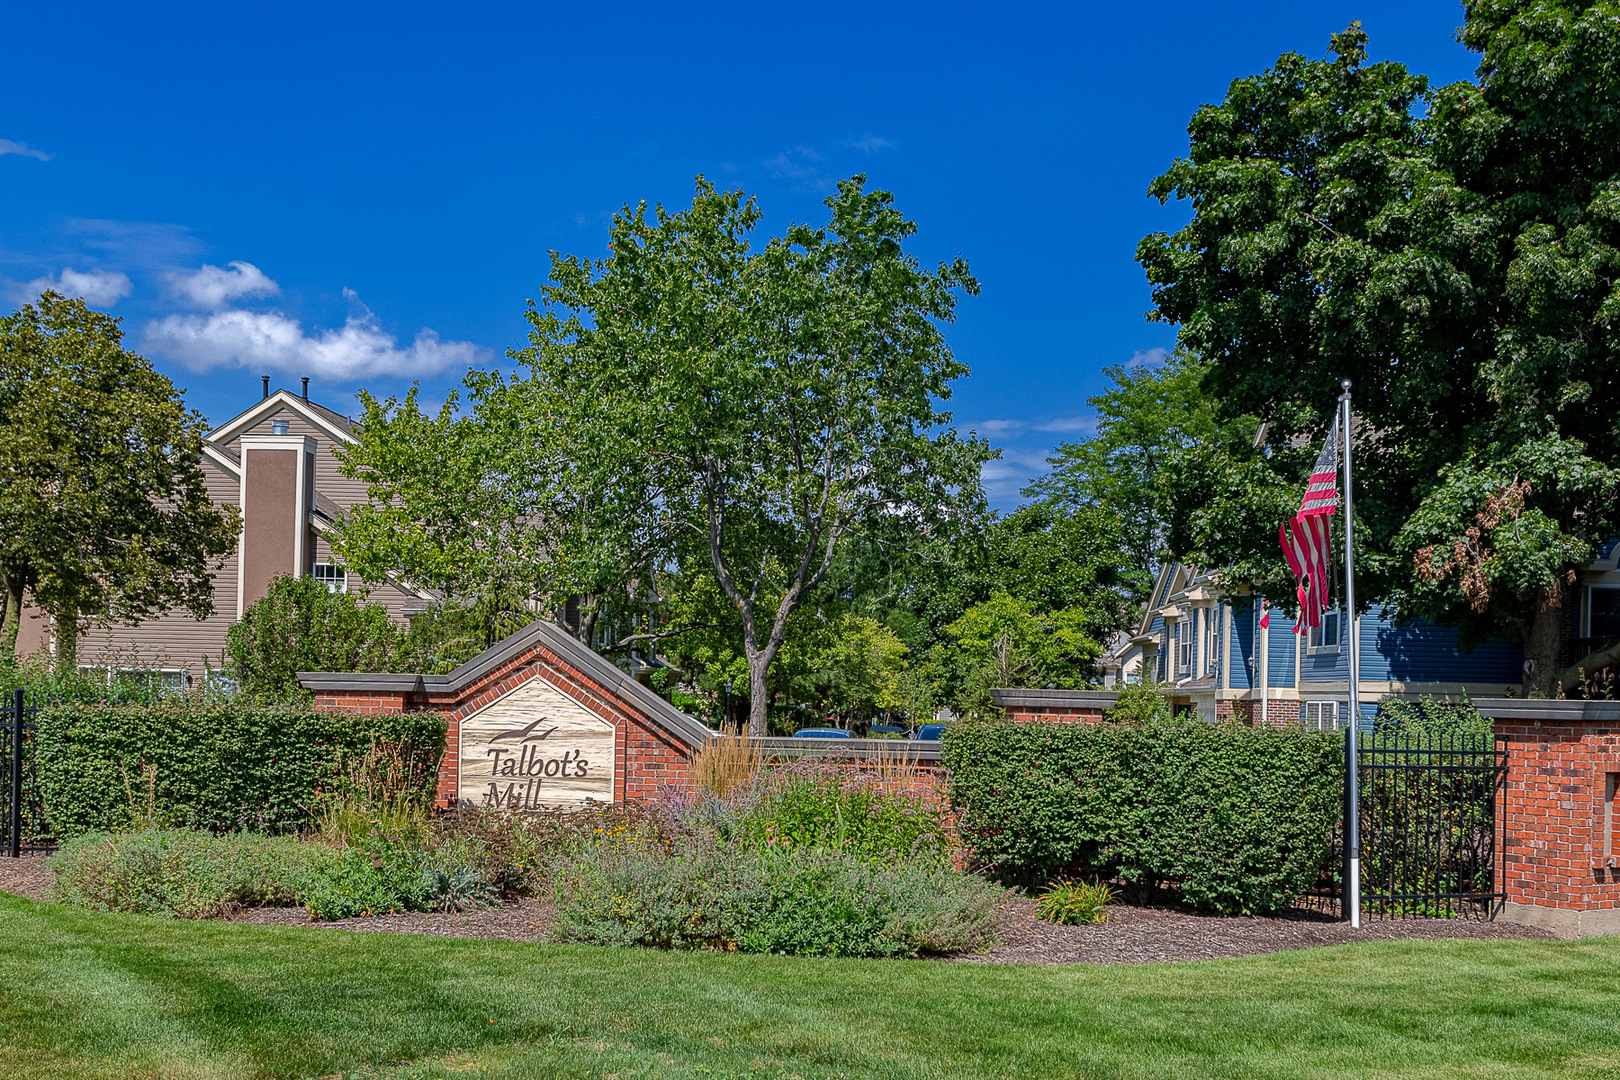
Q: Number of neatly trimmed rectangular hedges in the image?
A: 2